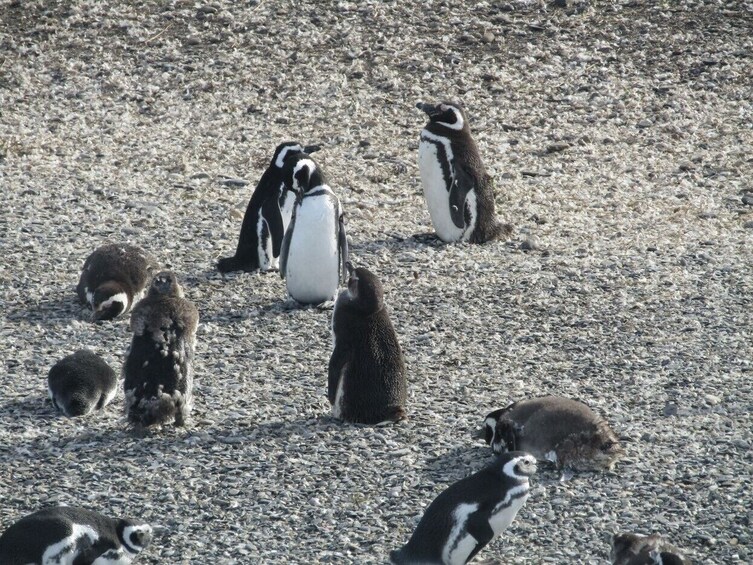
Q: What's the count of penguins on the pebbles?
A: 11